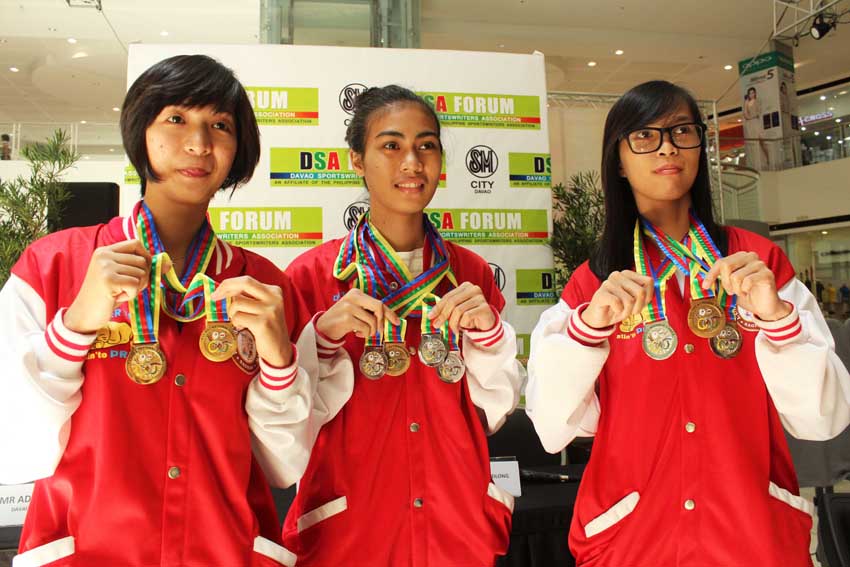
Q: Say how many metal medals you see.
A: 9